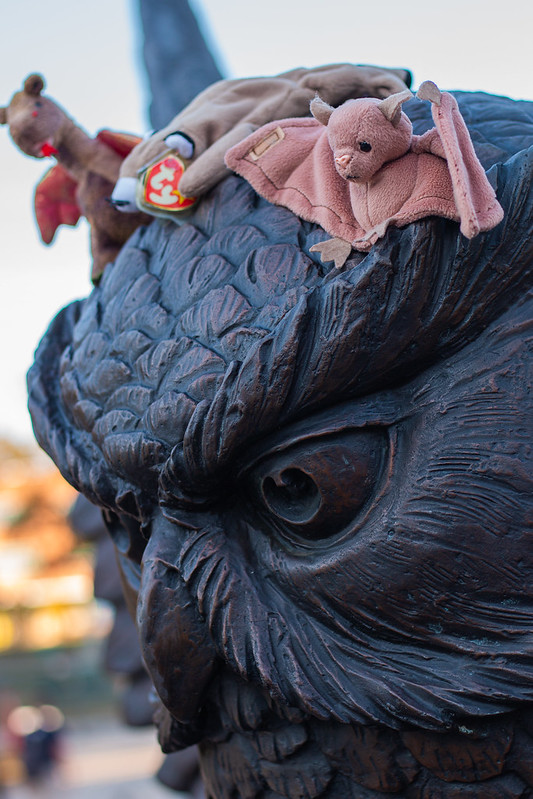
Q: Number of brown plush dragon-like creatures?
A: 1